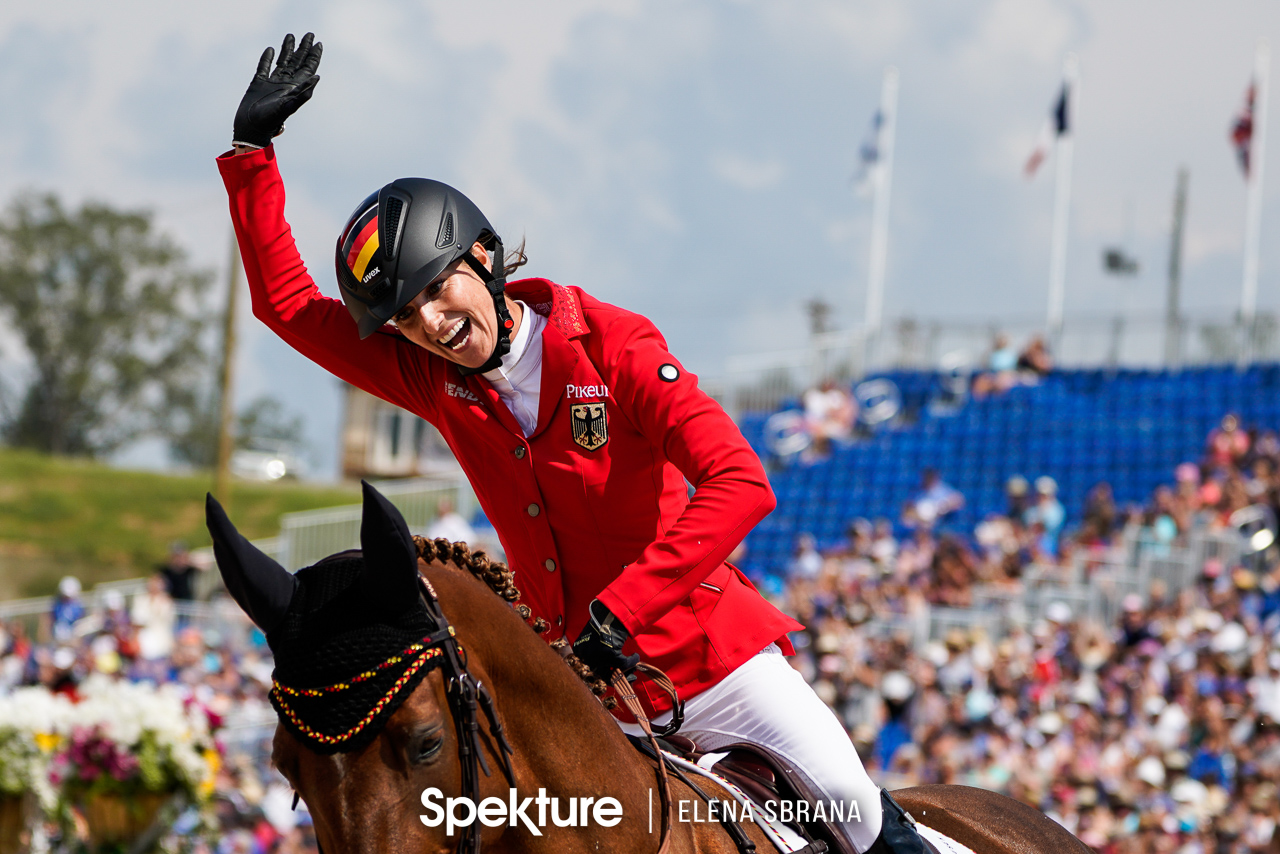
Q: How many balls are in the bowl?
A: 0